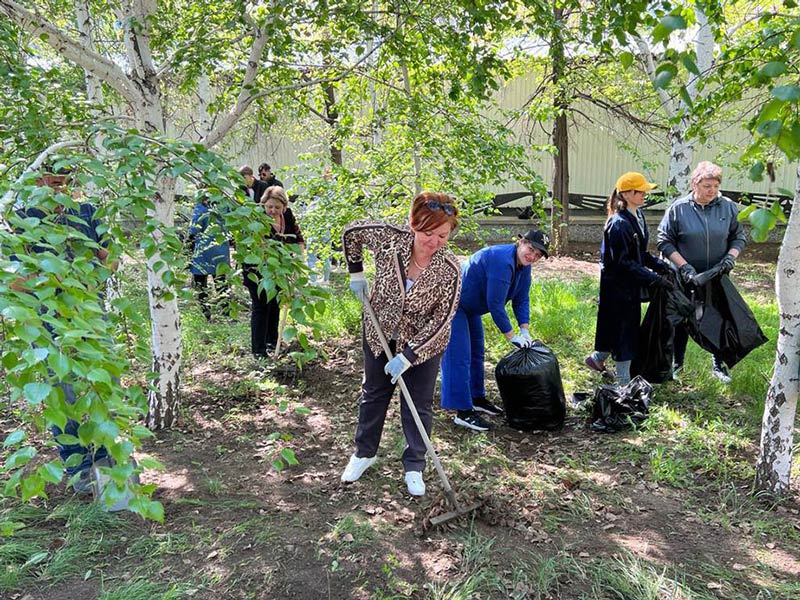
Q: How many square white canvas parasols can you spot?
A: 0